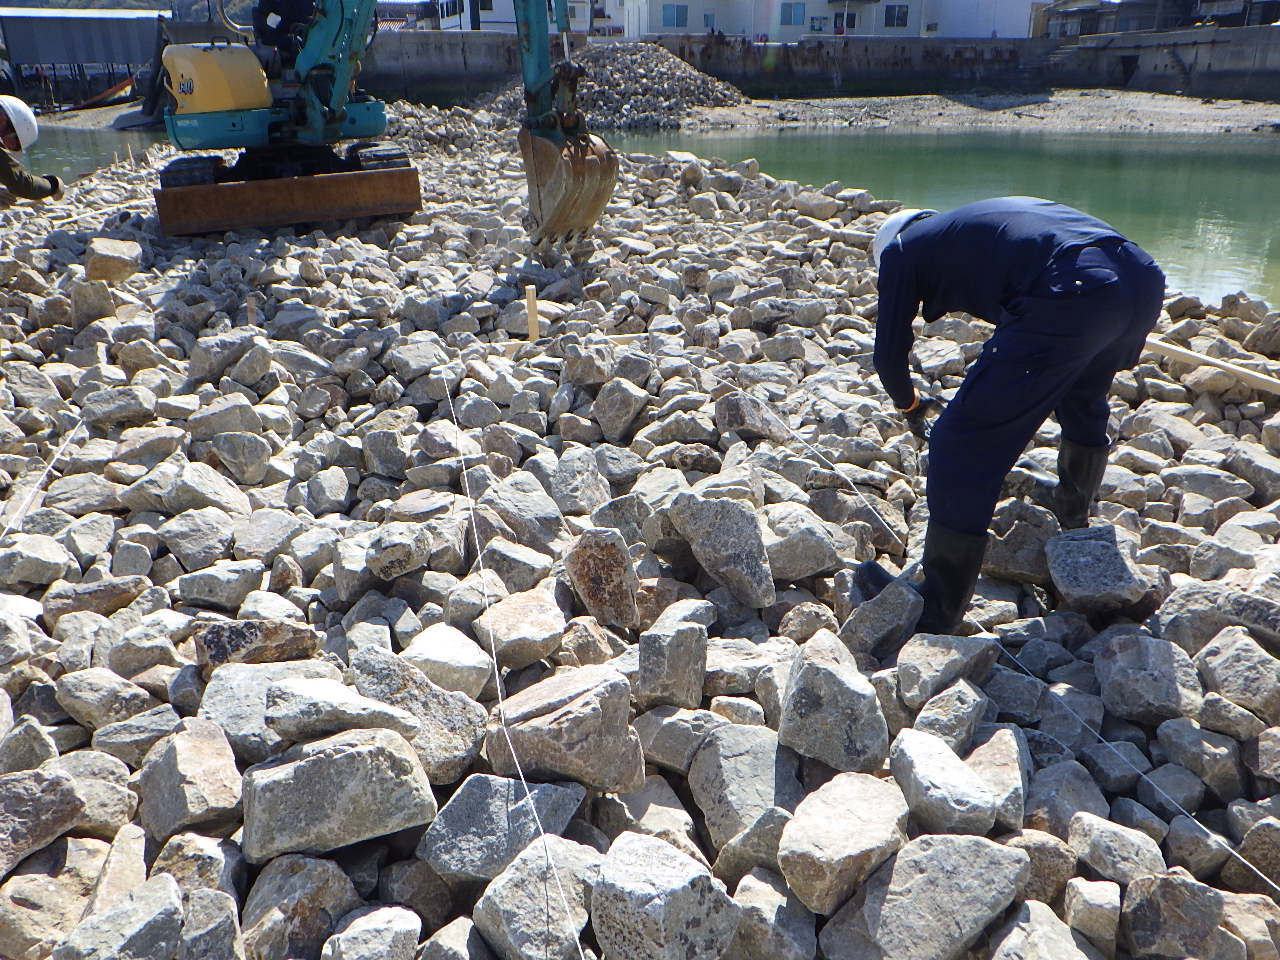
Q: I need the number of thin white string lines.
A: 3